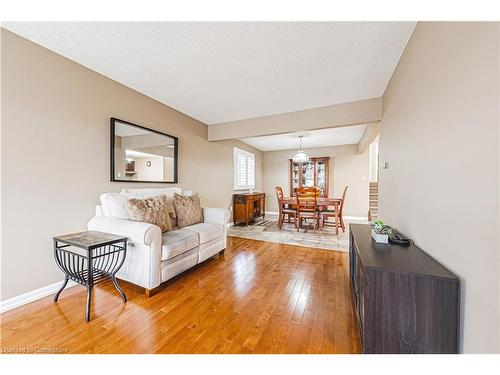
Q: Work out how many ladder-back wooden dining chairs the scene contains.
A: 4